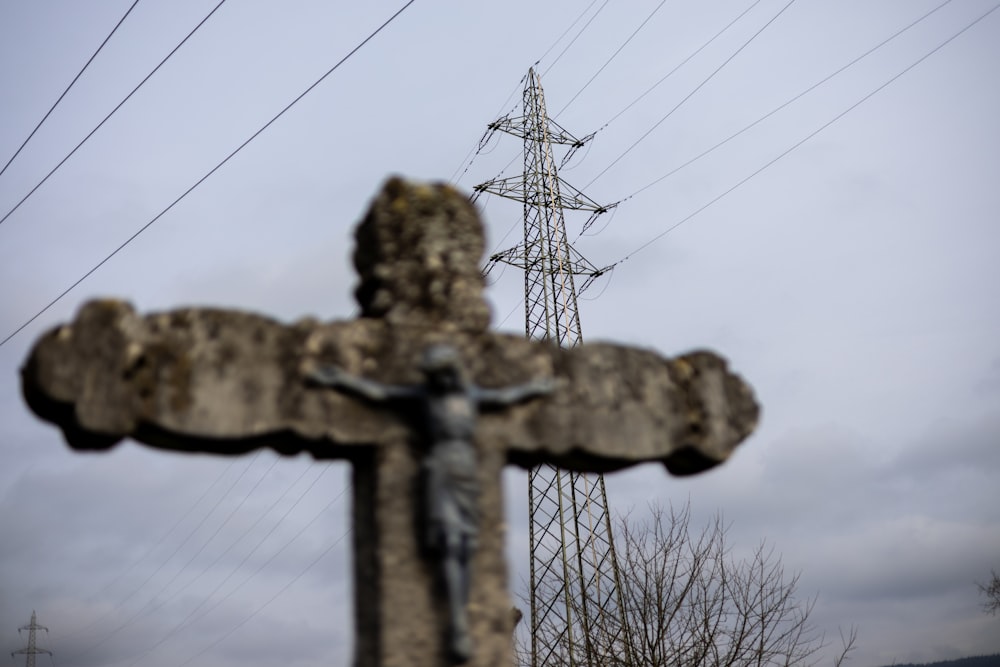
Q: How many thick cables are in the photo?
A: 3